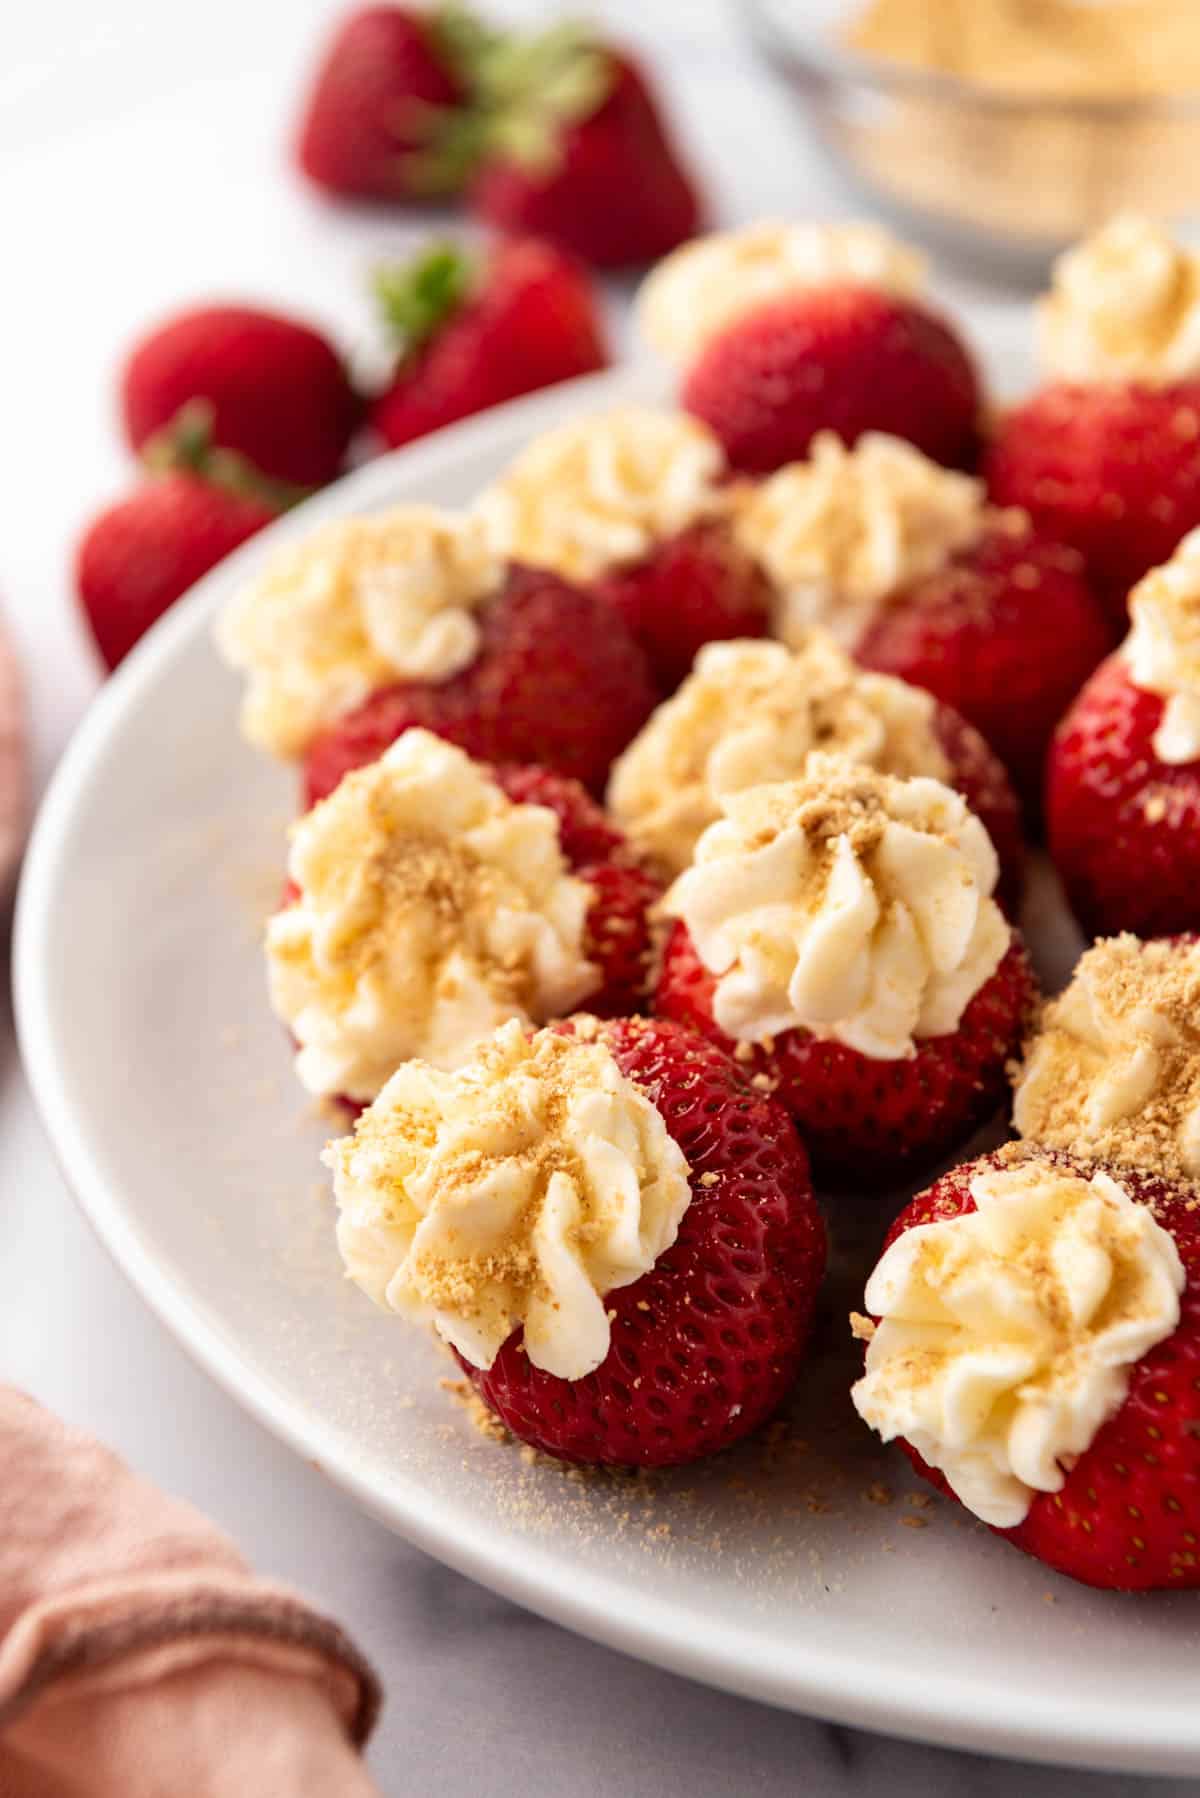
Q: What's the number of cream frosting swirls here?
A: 12